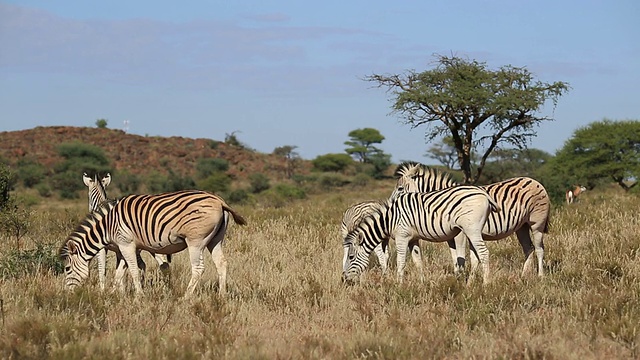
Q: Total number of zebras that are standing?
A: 5